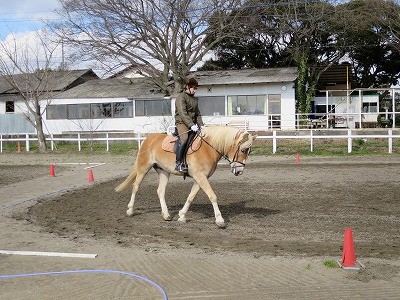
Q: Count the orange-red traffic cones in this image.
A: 5